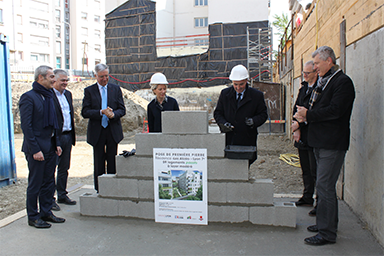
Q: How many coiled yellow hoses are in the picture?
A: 1